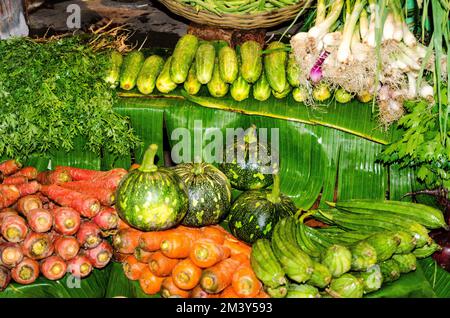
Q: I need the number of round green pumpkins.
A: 4